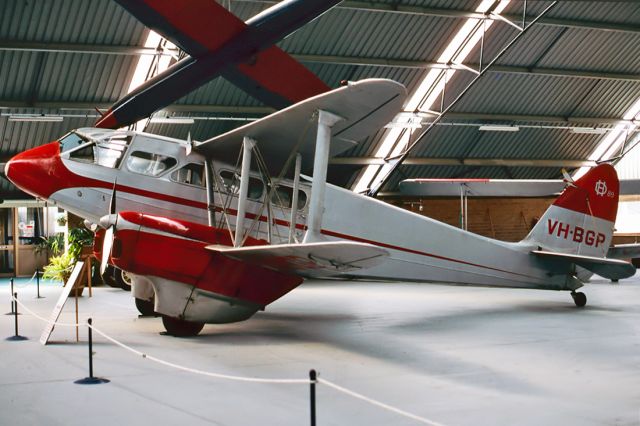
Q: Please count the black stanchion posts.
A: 5